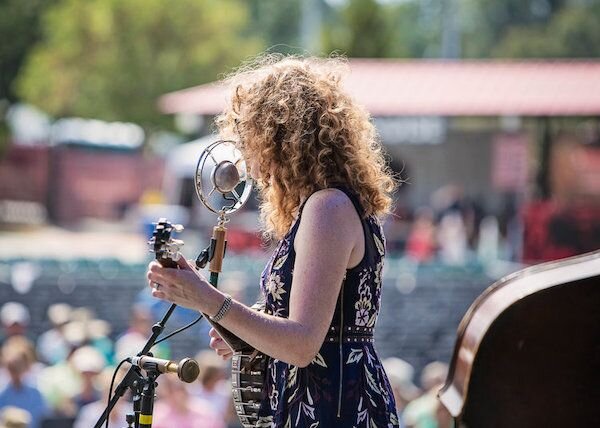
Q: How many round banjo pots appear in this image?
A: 1